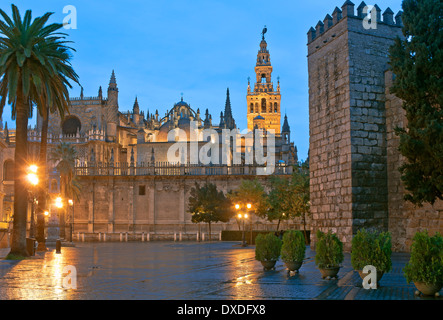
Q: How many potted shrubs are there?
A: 5